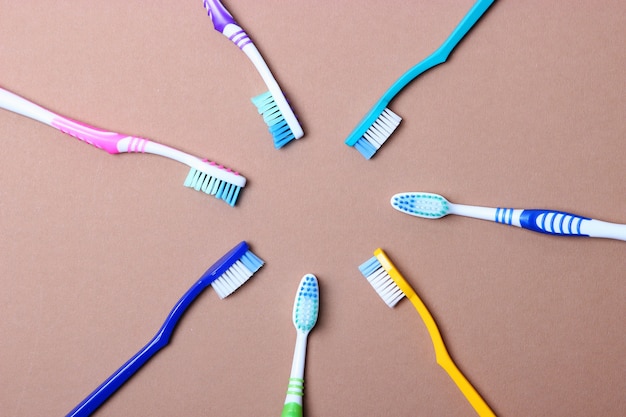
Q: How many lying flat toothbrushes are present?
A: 2